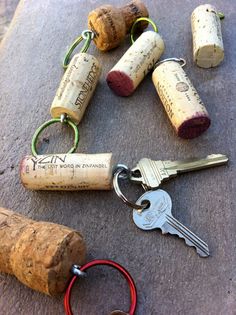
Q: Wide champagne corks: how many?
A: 2